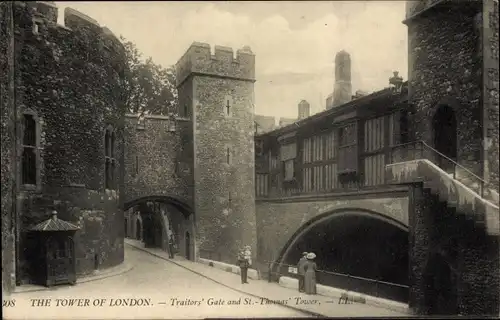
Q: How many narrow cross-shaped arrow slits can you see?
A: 3